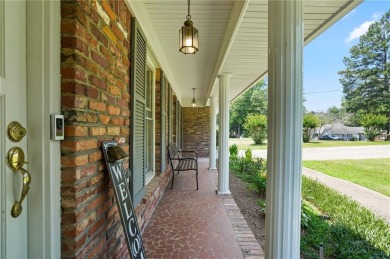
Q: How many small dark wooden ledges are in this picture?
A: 1